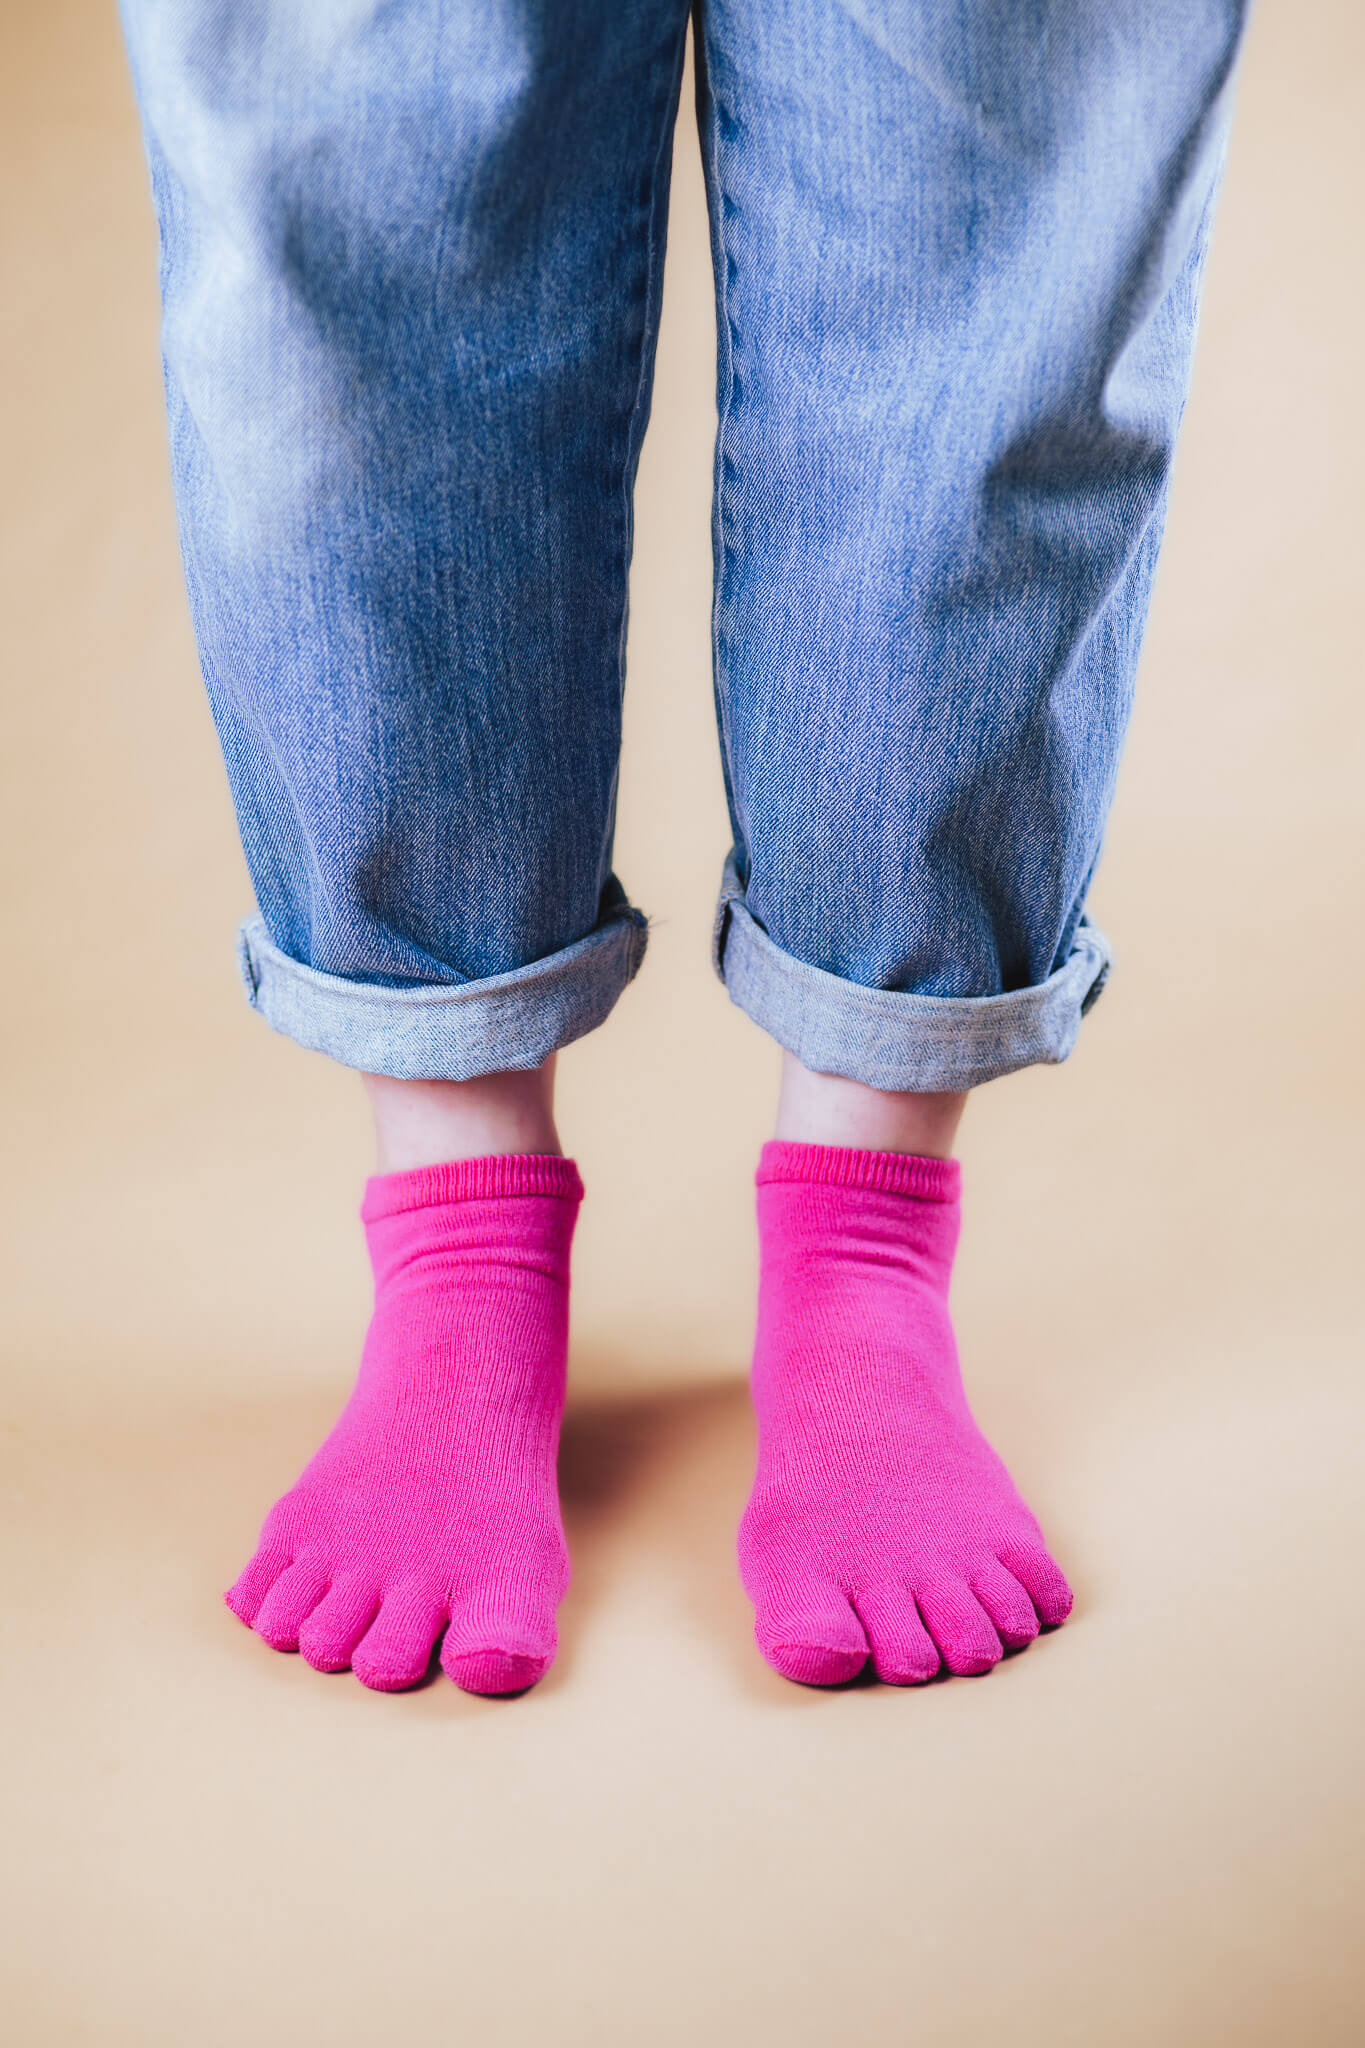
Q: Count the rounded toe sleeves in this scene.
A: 10